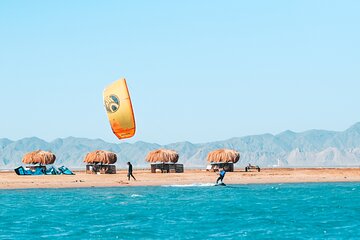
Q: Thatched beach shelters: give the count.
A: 4